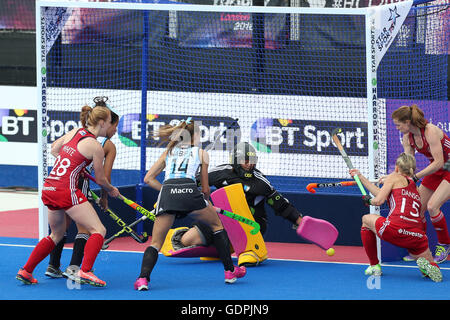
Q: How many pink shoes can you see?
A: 2